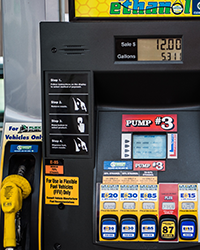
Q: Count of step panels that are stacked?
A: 4